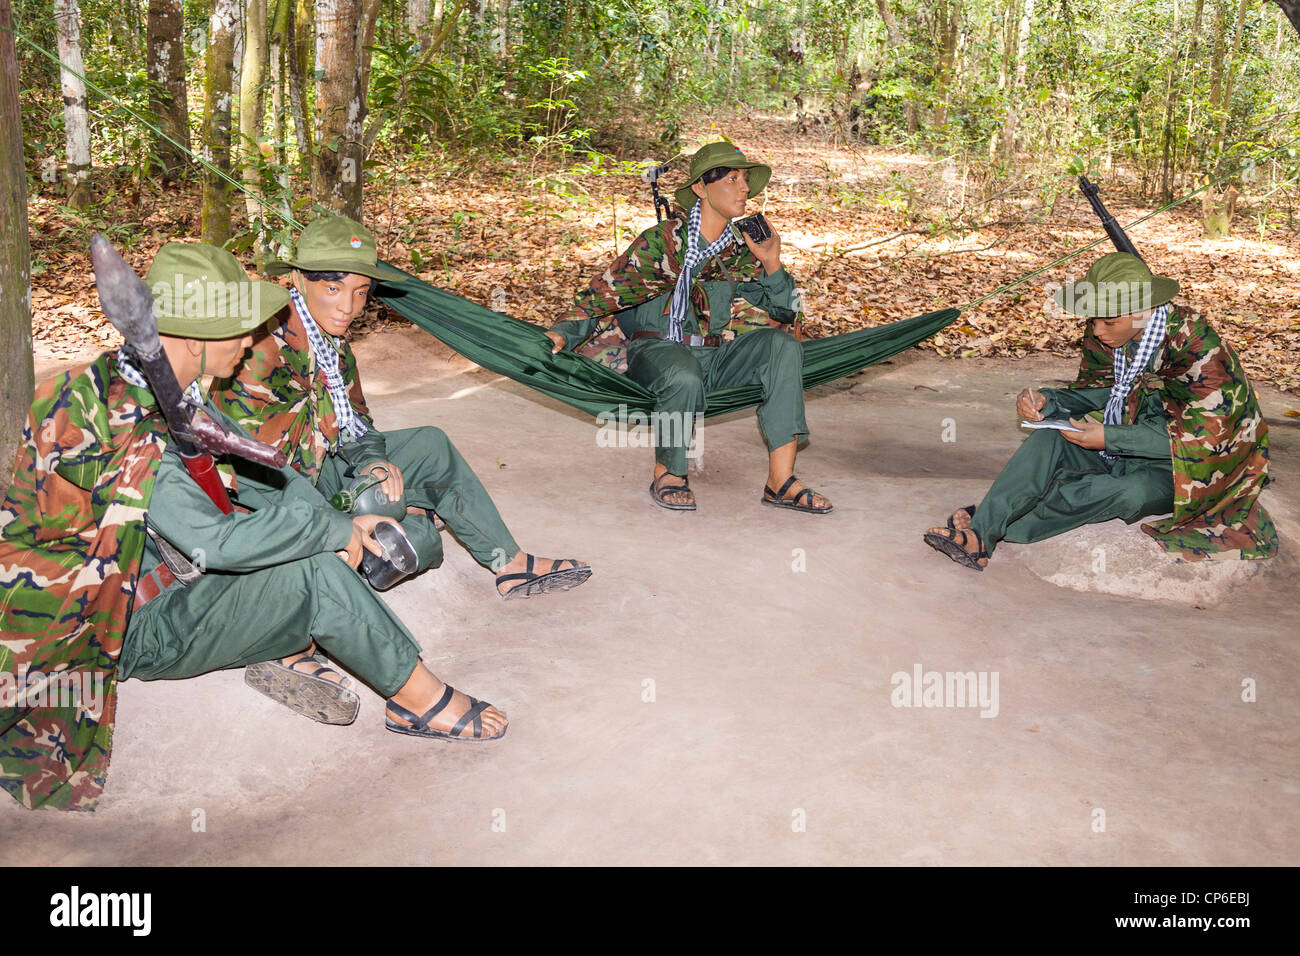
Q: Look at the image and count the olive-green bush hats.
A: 4